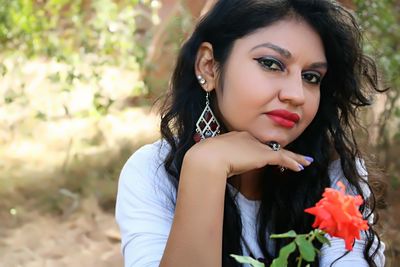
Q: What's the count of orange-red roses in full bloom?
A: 1